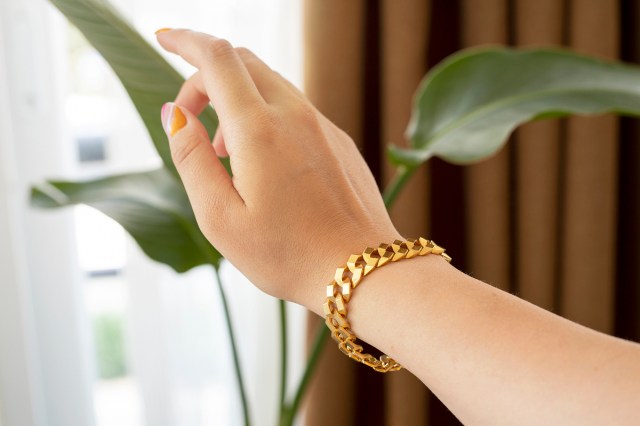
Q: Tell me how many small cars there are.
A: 0